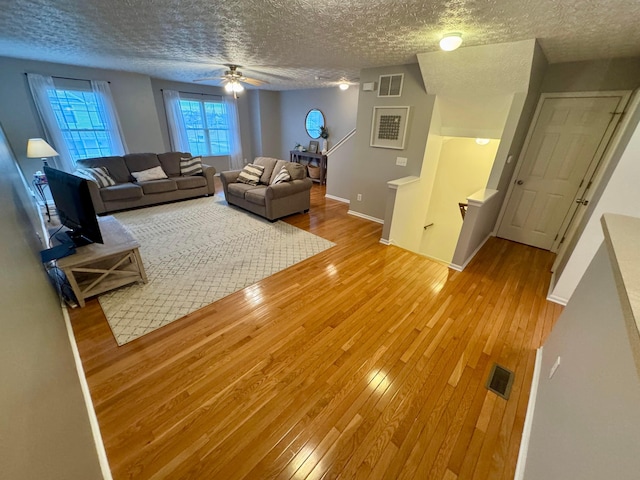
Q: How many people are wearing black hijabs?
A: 0